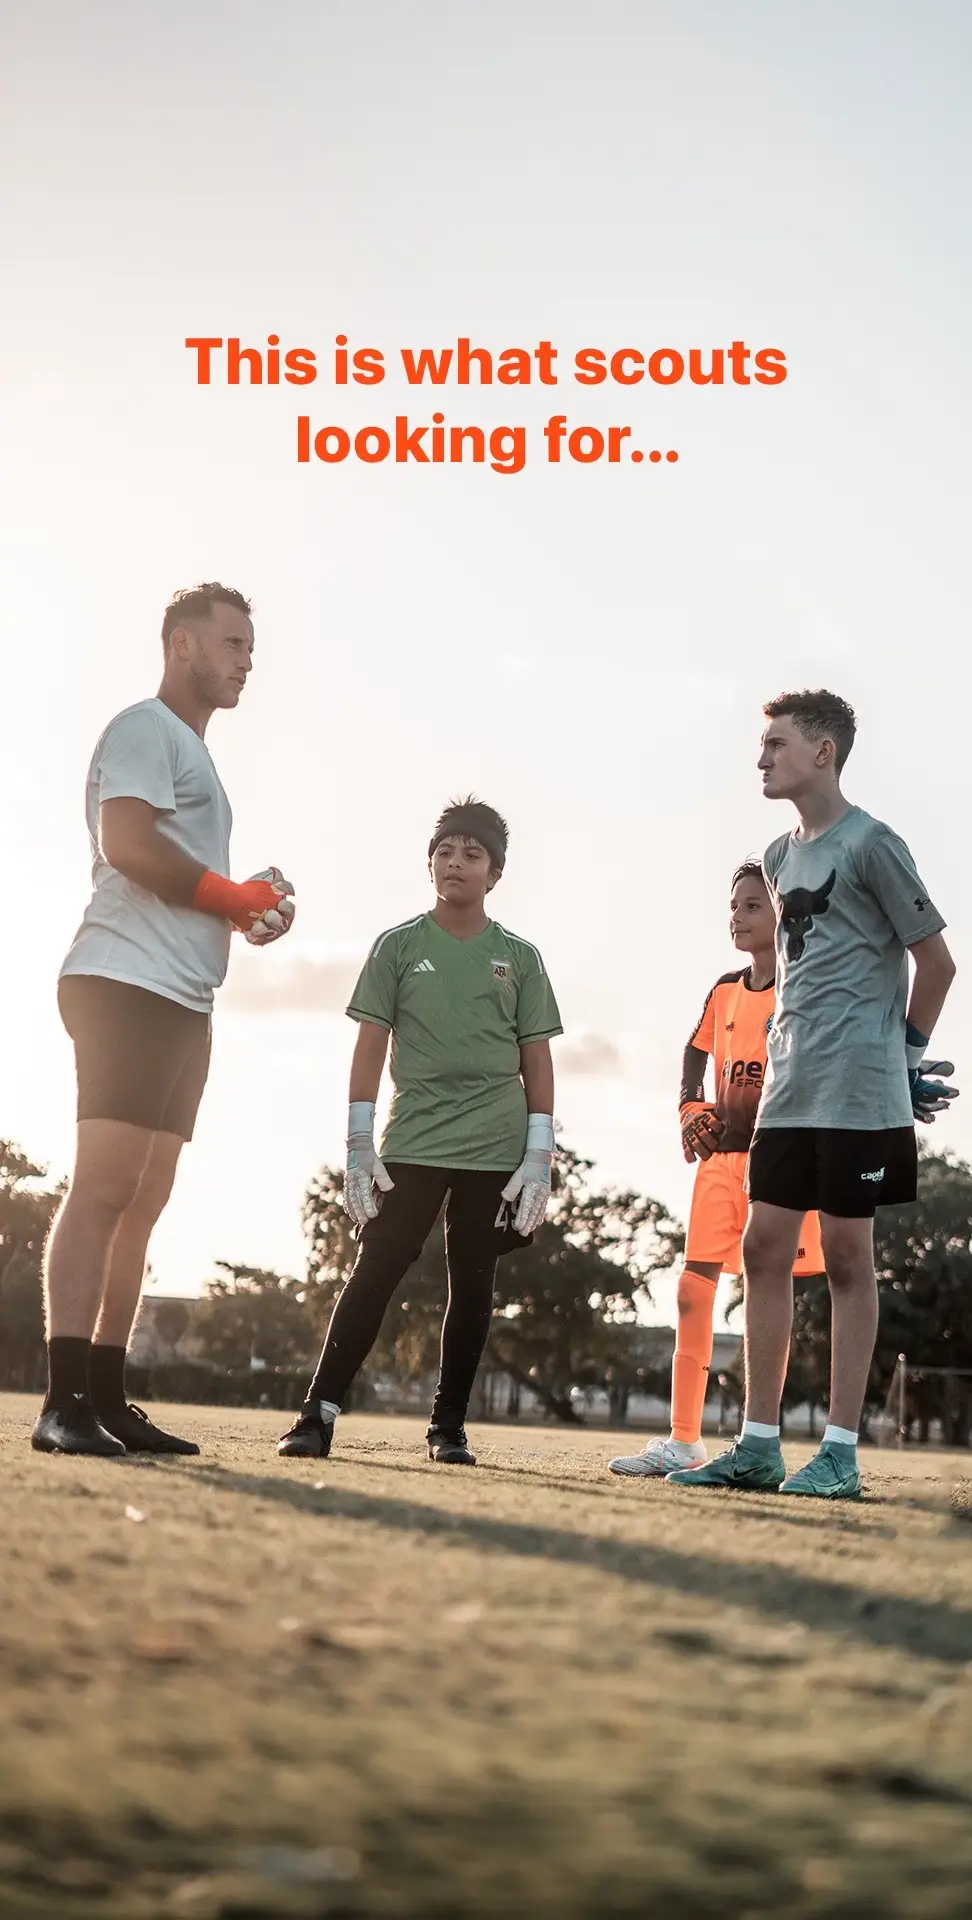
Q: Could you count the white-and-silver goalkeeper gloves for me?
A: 2